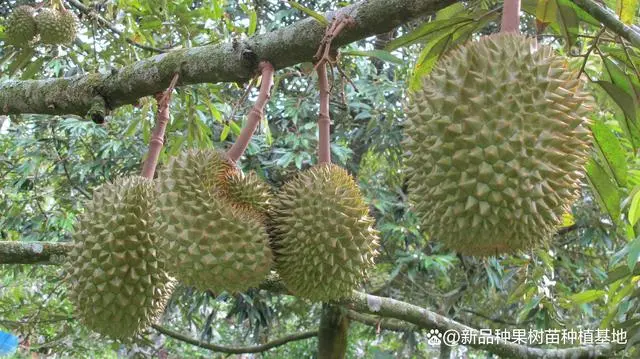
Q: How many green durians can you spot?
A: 6